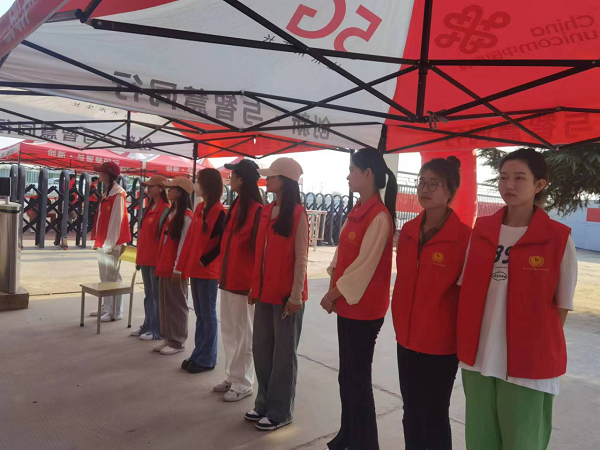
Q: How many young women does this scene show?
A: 9